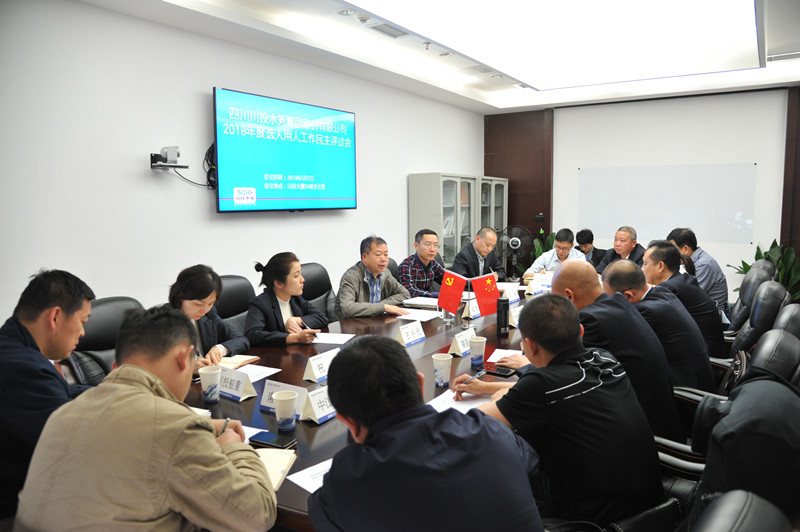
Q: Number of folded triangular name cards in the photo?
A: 11